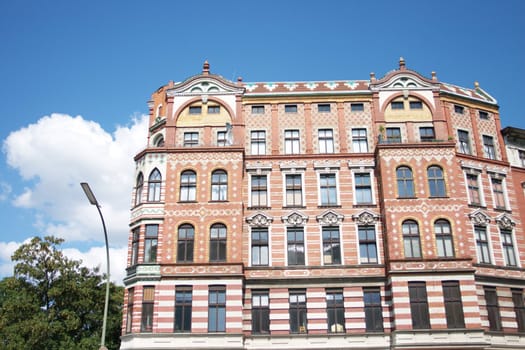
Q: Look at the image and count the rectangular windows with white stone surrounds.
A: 12